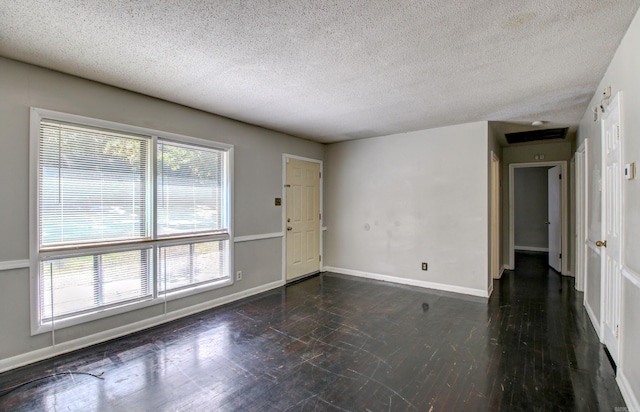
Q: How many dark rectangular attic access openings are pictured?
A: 1